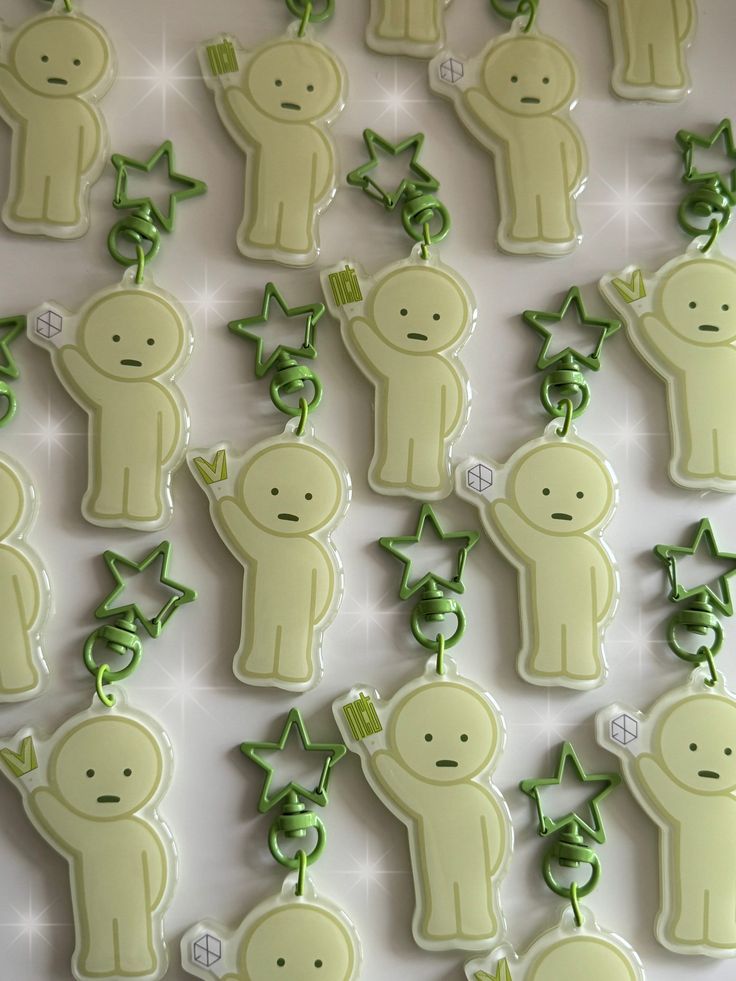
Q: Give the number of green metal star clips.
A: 11